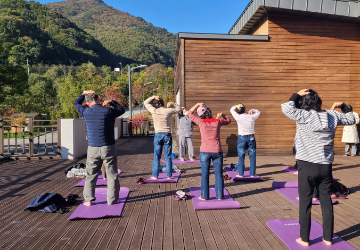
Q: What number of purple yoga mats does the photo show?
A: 9